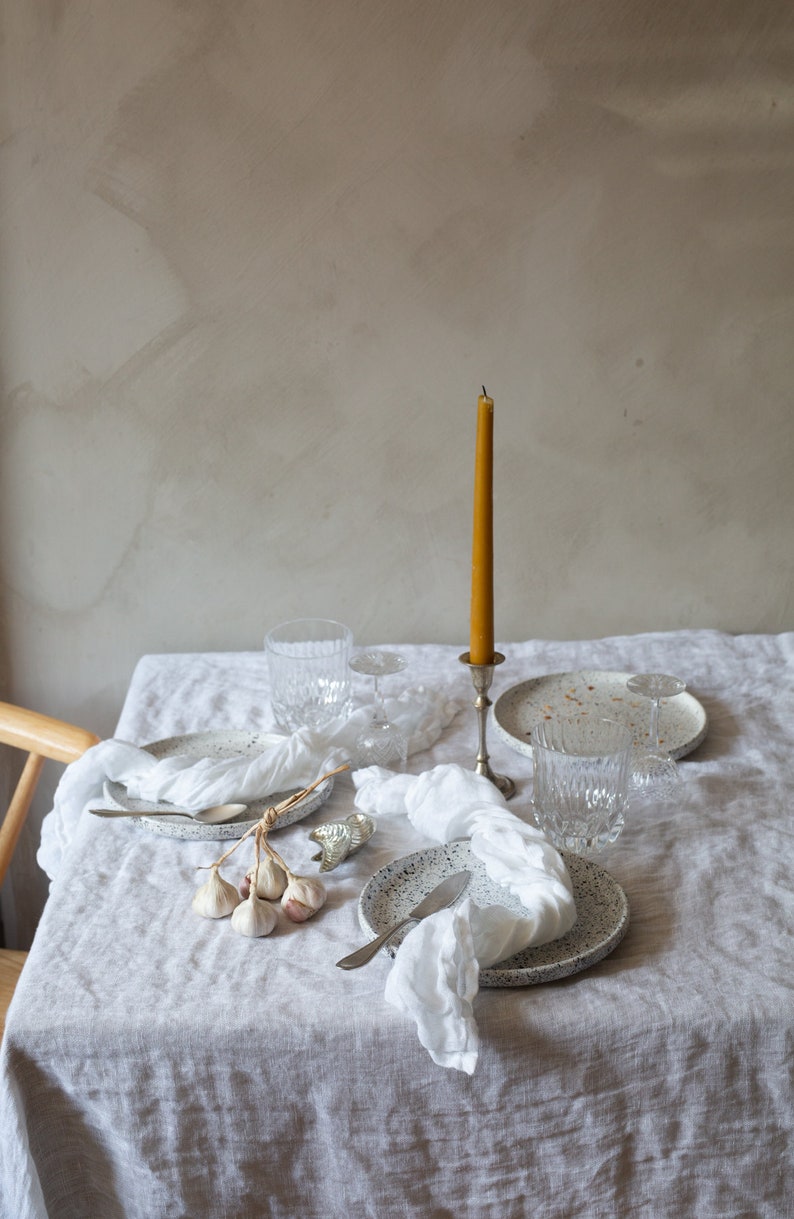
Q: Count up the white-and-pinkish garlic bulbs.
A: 4